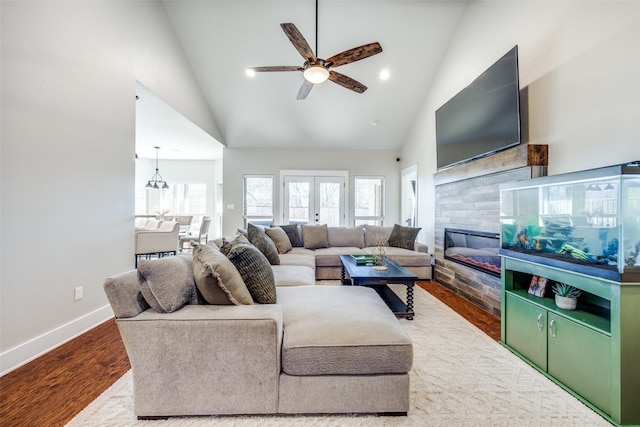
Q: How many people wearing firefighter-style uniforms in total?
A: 0